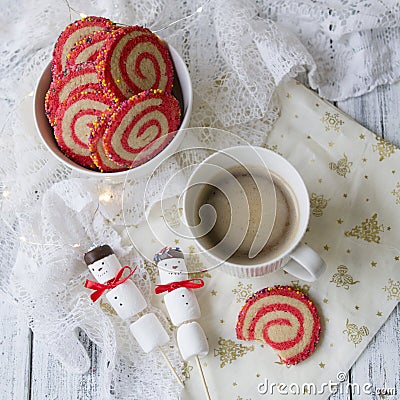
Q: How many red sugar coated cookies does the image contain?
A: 8